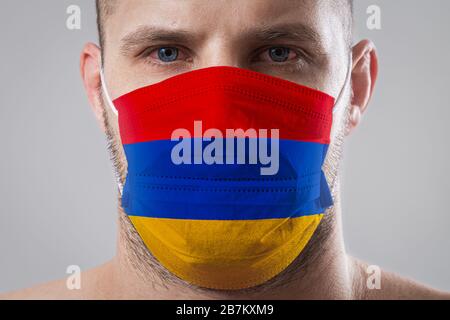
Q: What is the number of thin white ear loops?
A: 2